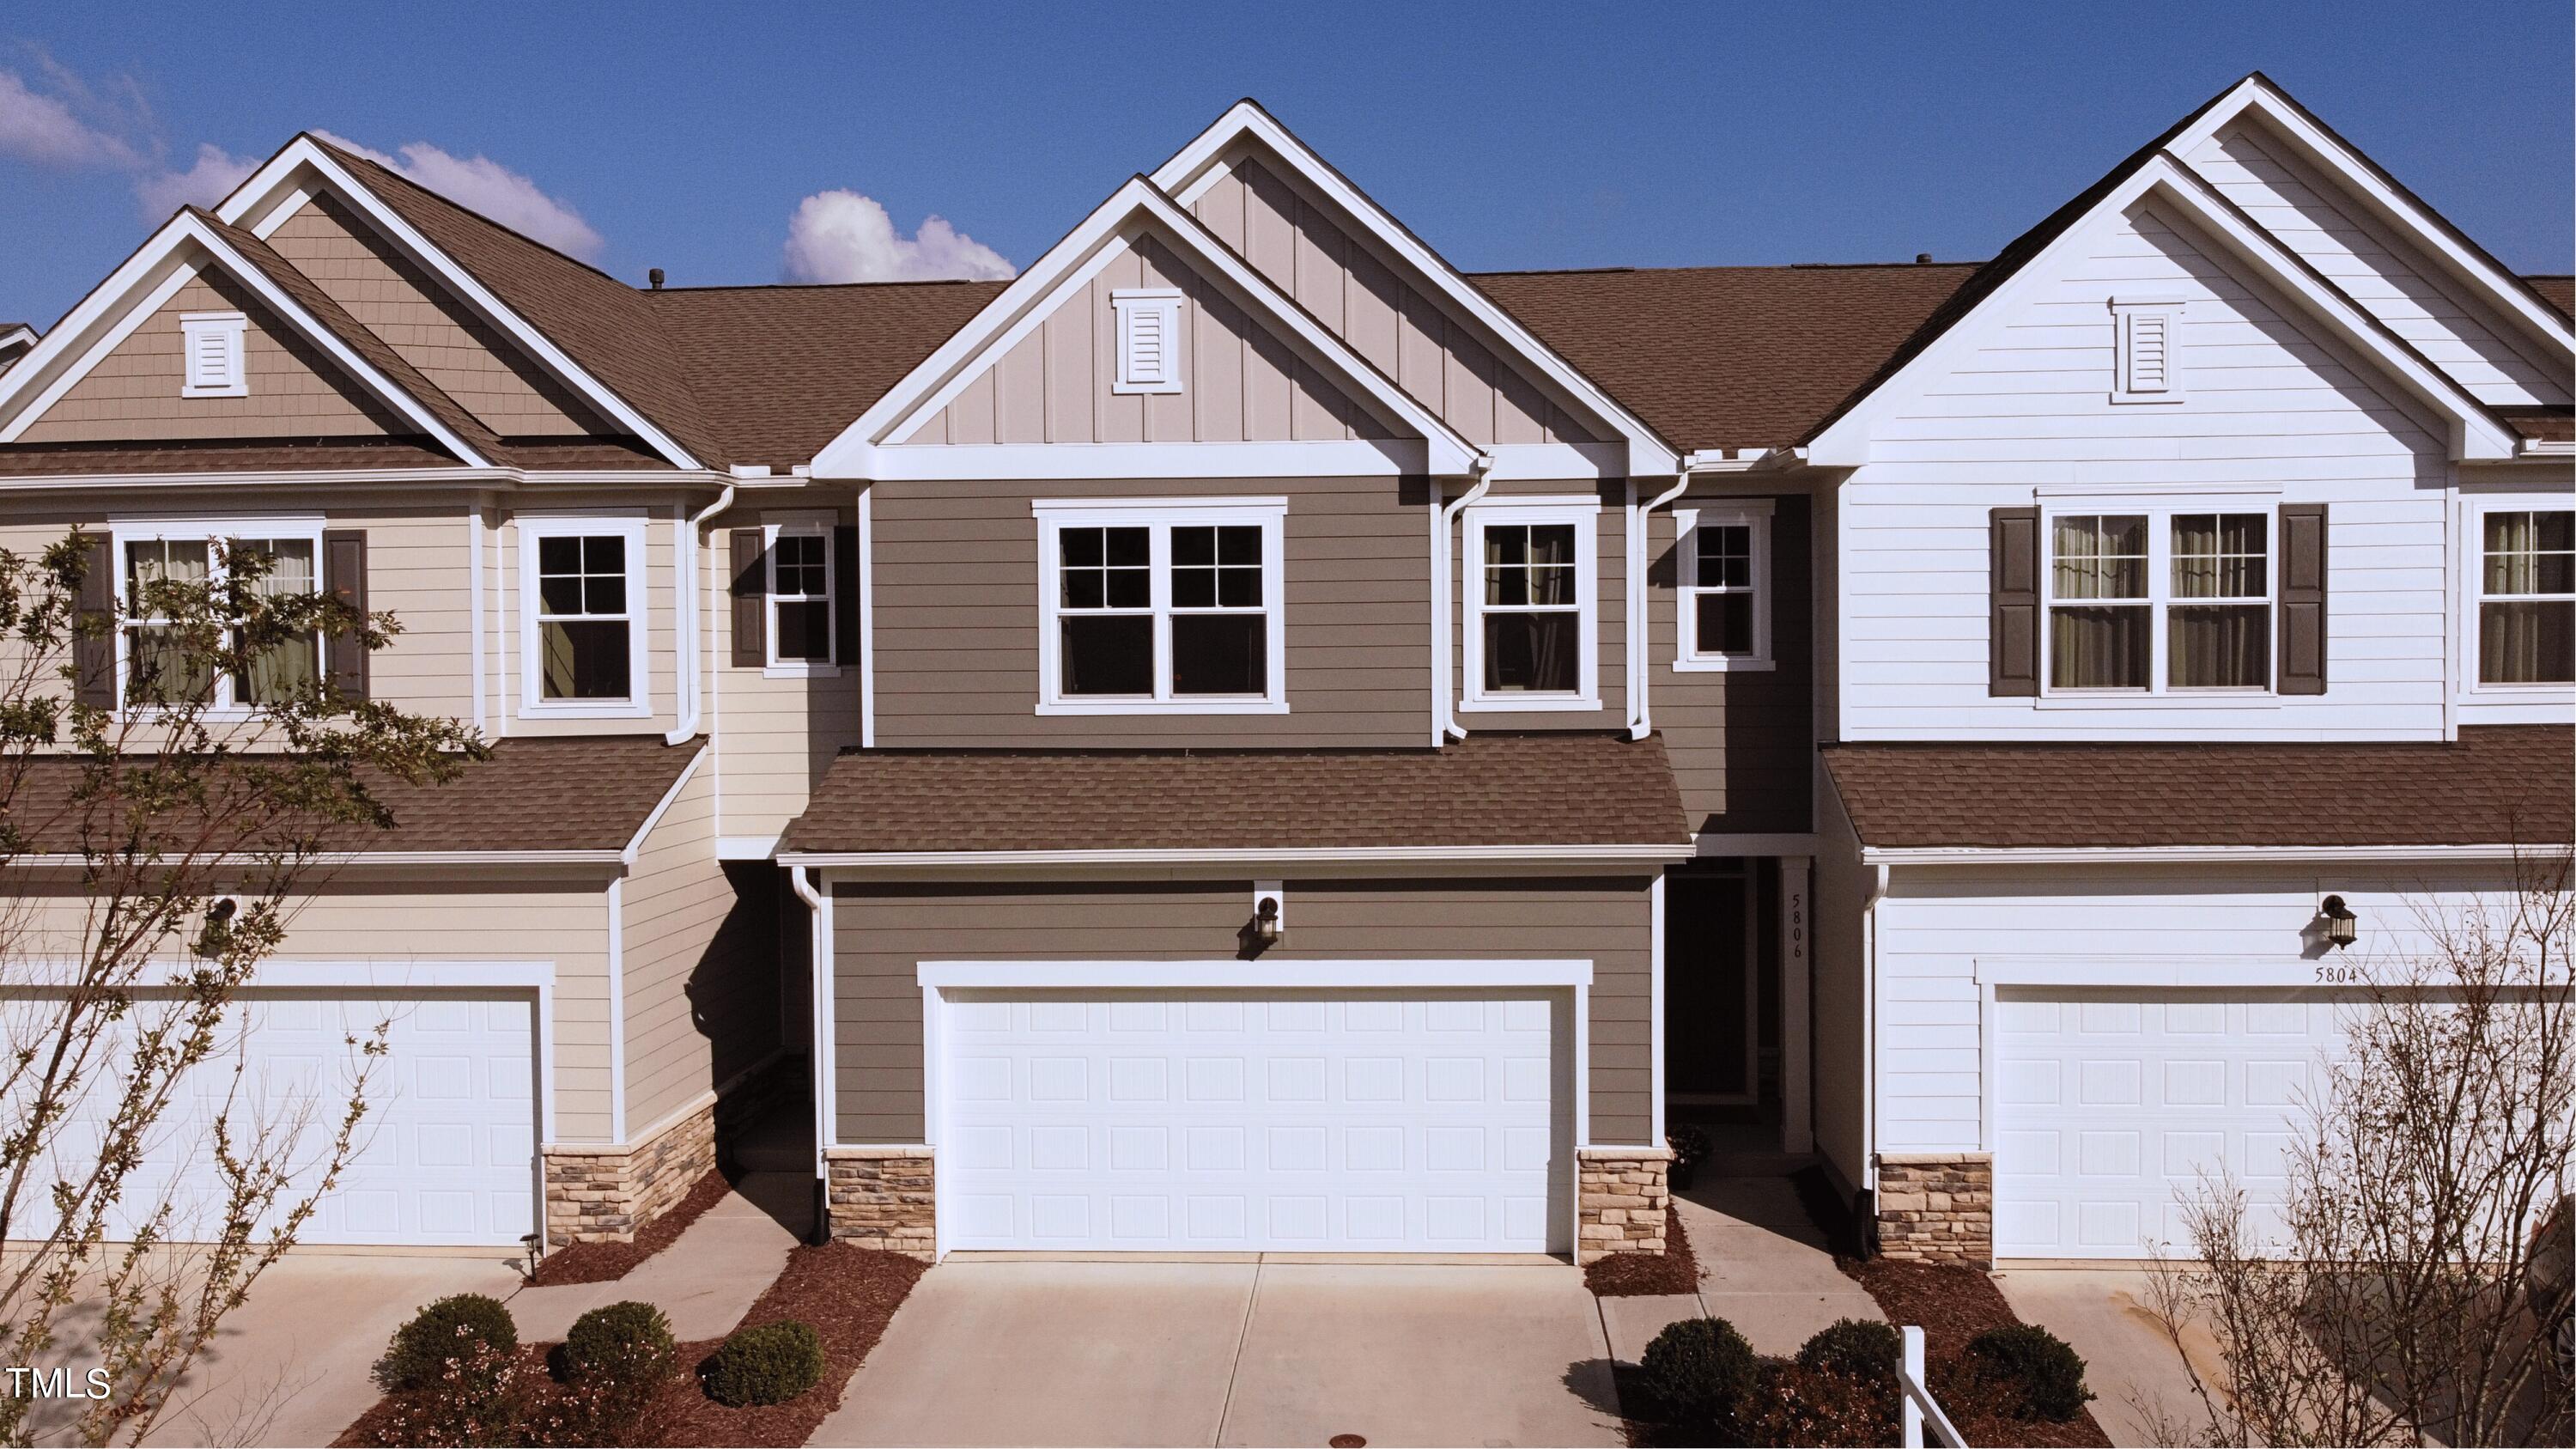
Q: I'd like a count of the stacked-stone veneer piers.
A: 4